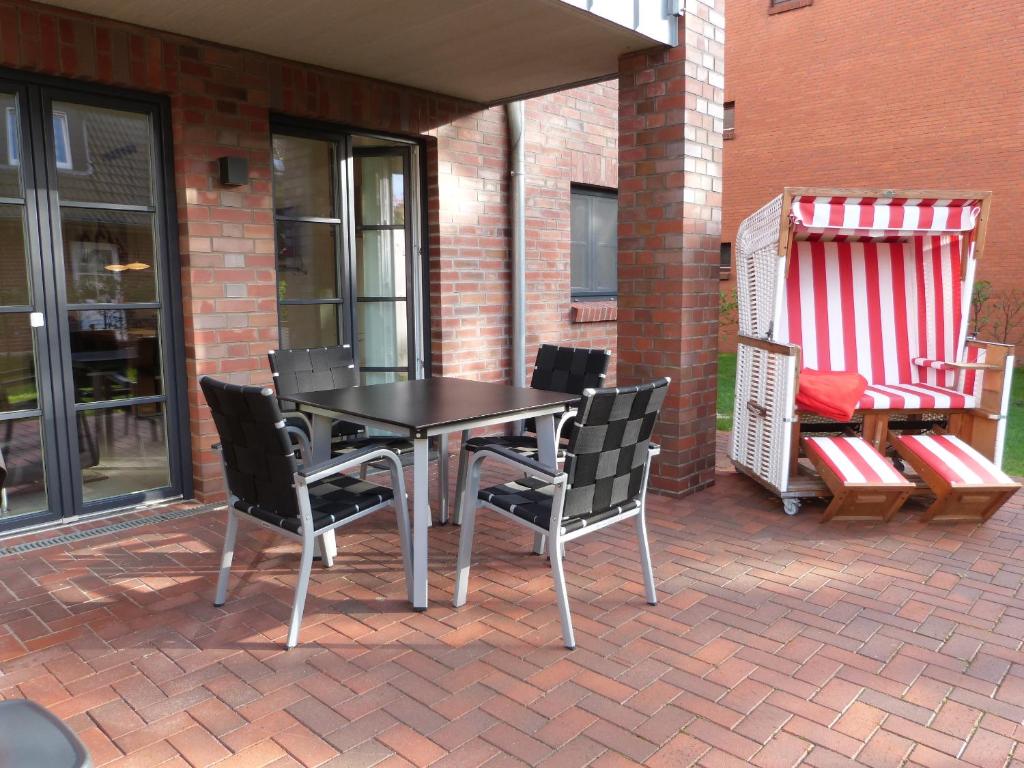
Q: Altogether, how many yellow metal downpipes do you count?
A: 0